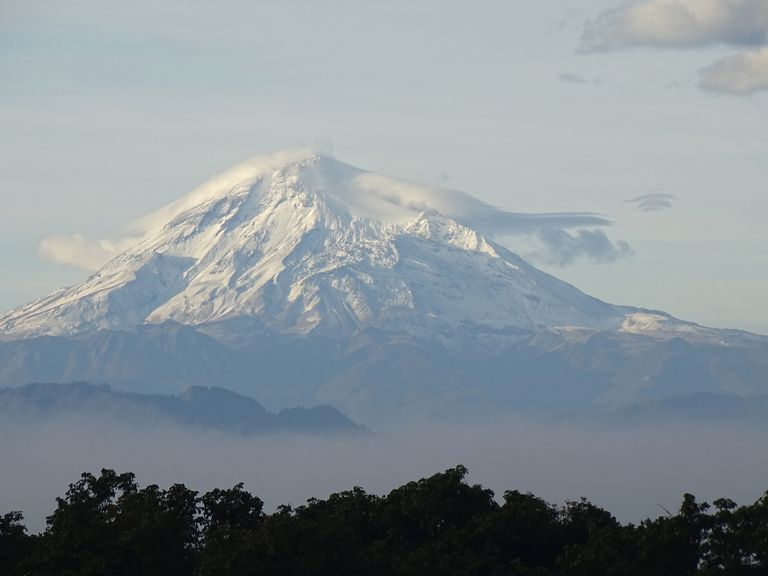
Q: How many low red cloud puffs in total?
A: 0